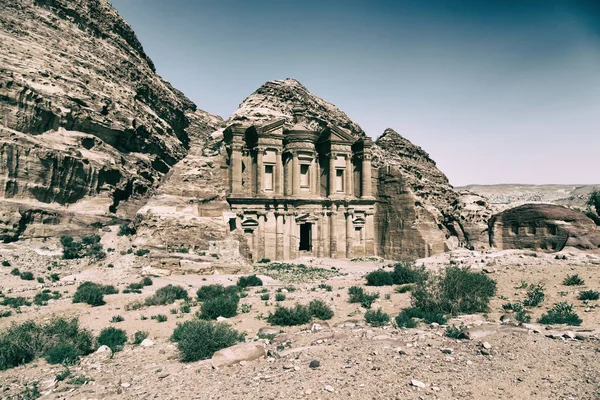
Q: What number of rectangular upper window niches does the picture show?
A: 3